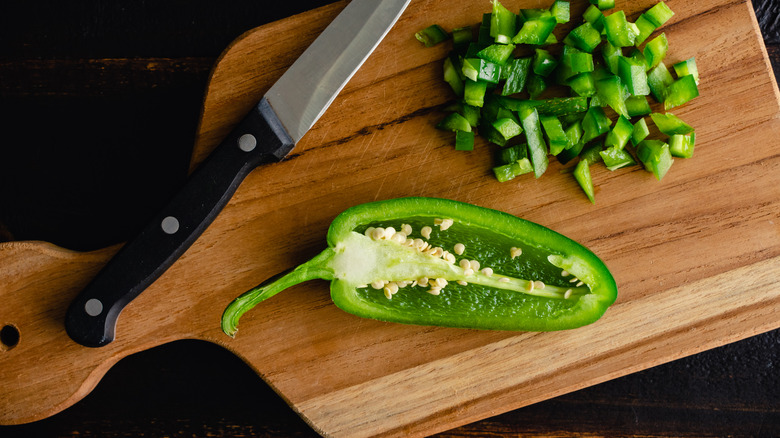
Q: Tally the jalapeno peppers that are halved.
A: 1